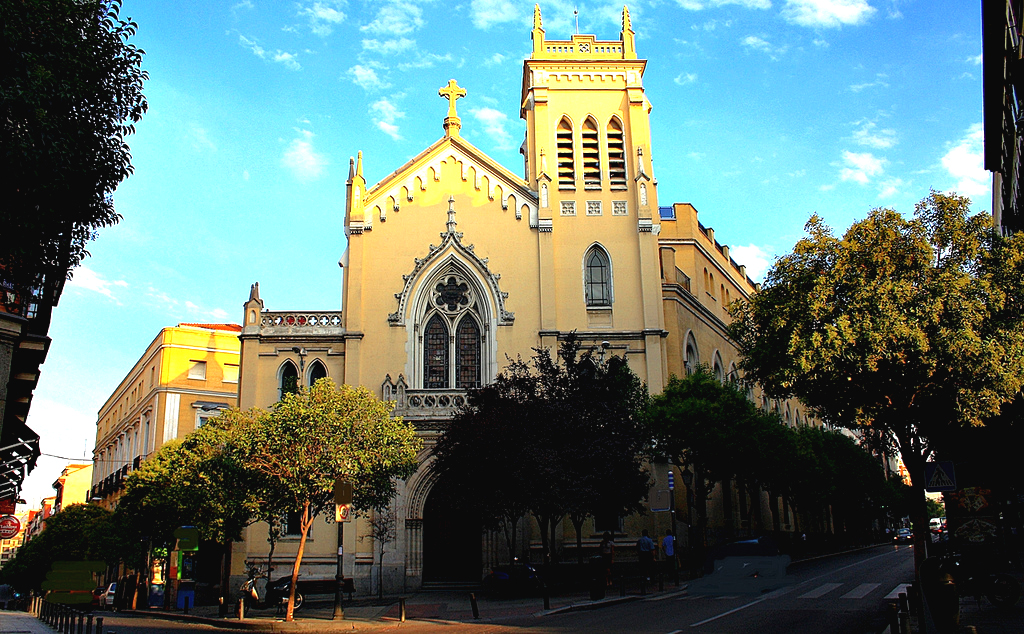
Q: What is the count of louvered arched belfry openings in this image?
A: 3